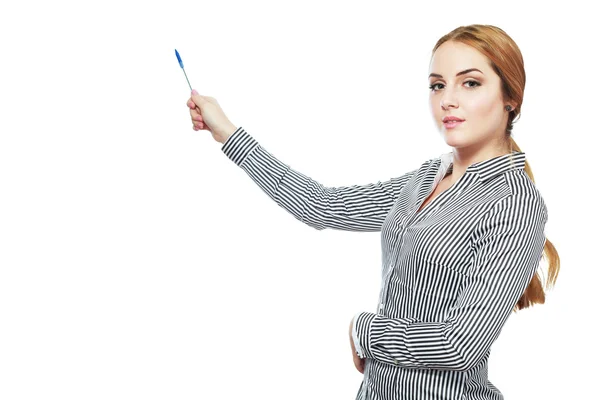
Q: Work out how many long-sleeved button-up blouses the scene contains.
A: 1